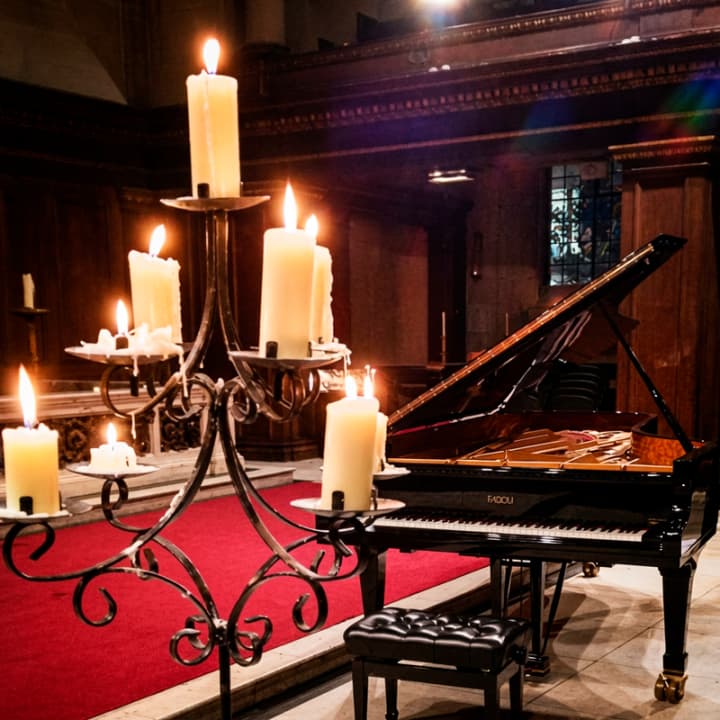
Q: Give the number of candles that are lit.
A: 9